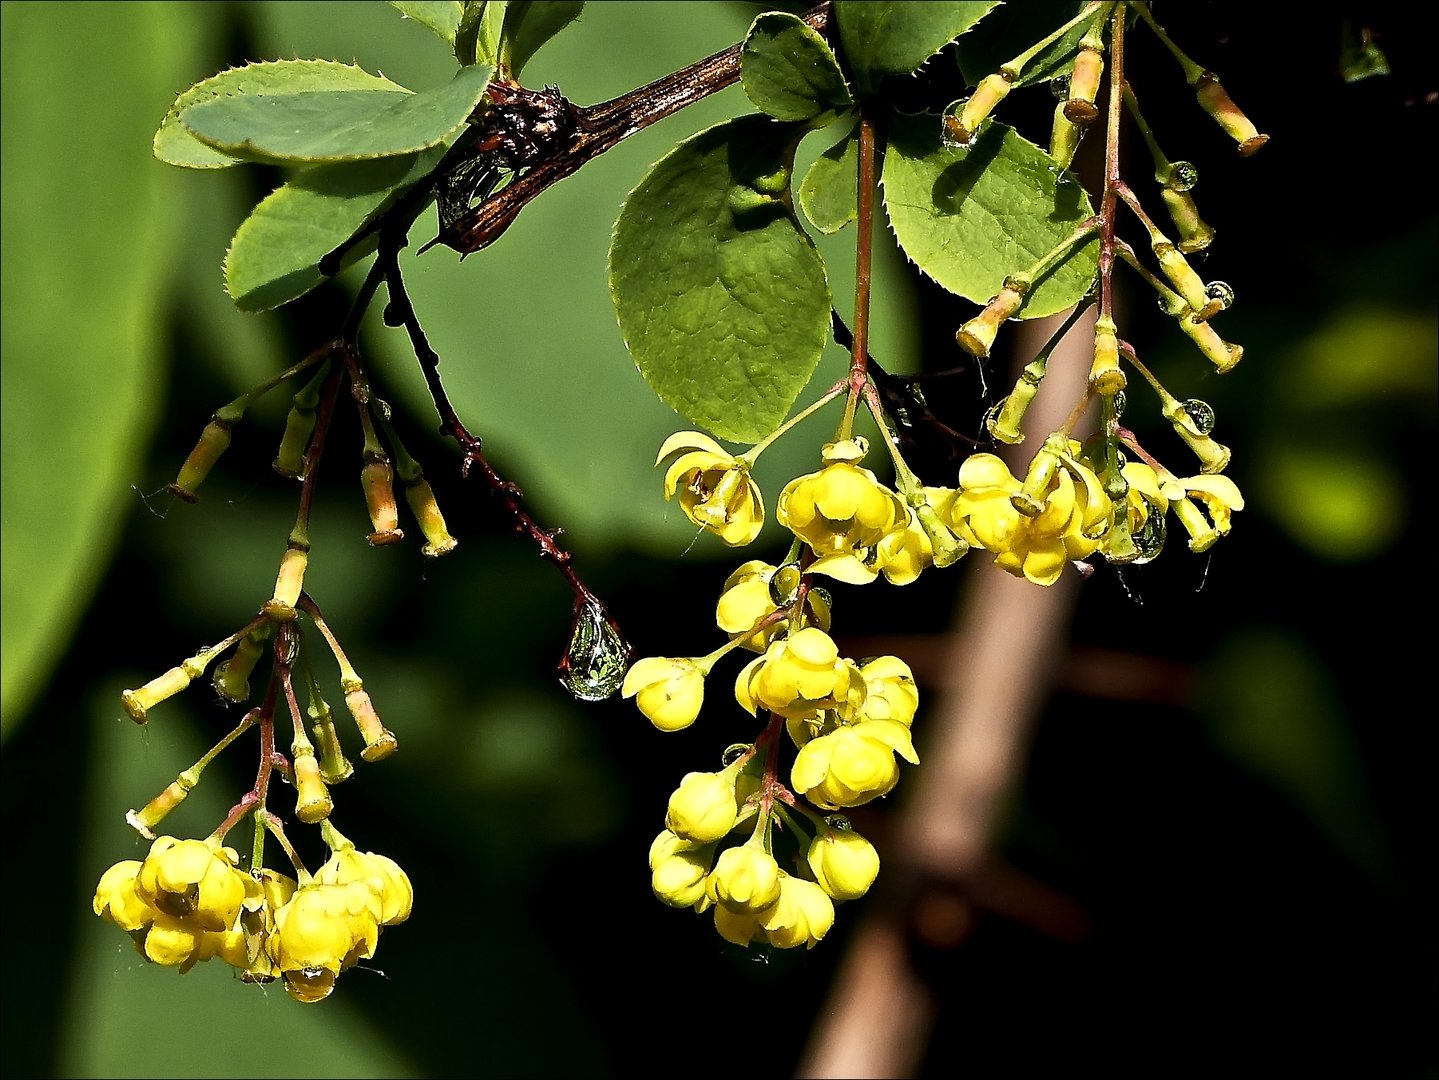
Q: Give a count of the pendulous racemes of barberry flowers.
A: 3